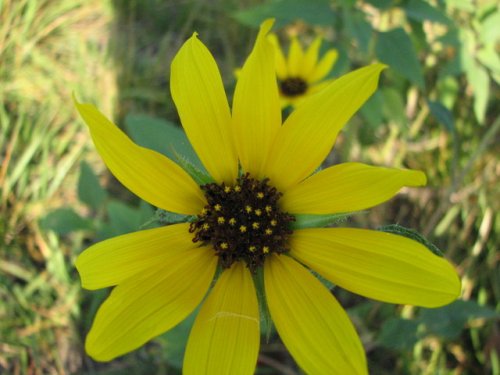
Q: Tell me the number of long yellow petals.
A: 10